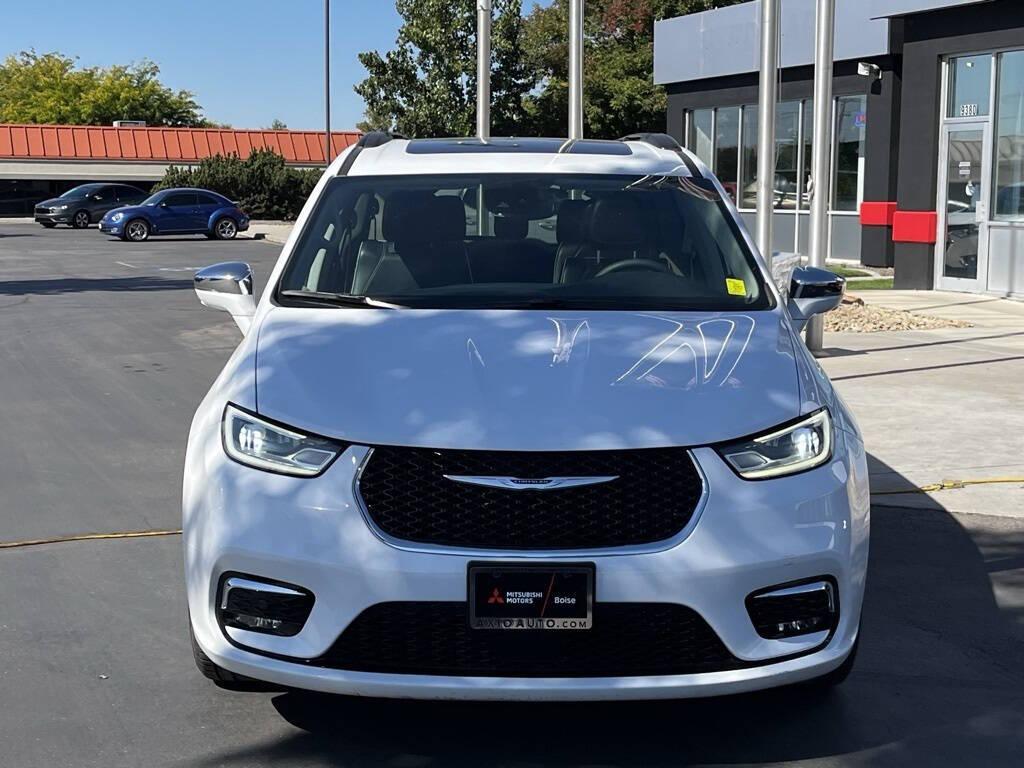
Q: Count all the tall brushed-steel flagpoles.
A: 4